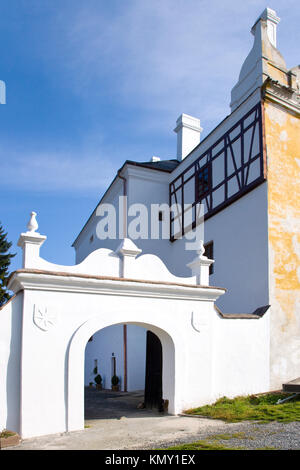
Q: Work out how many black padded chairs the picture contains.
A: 0